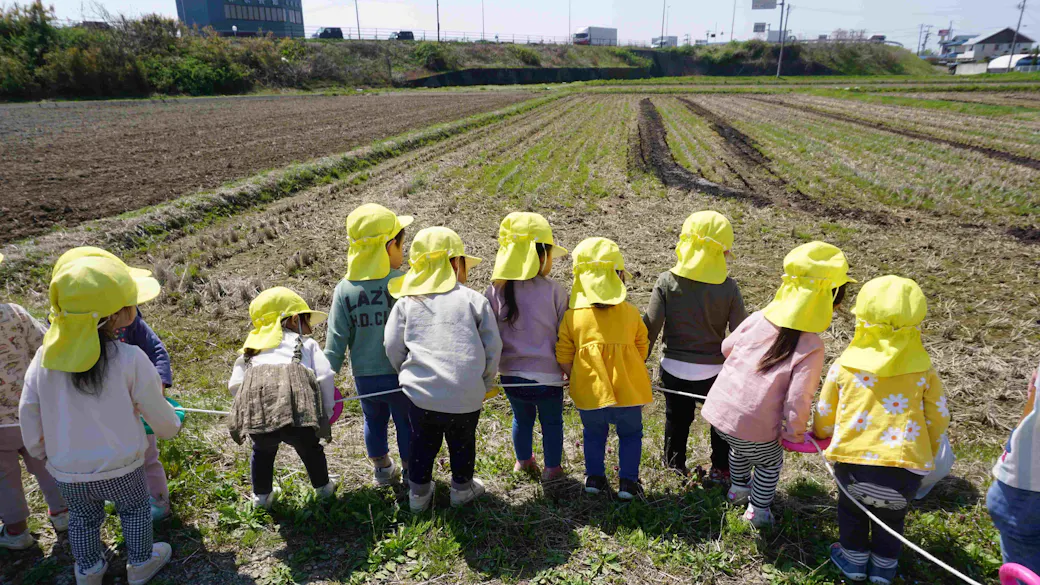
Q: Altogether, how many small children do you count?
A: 12